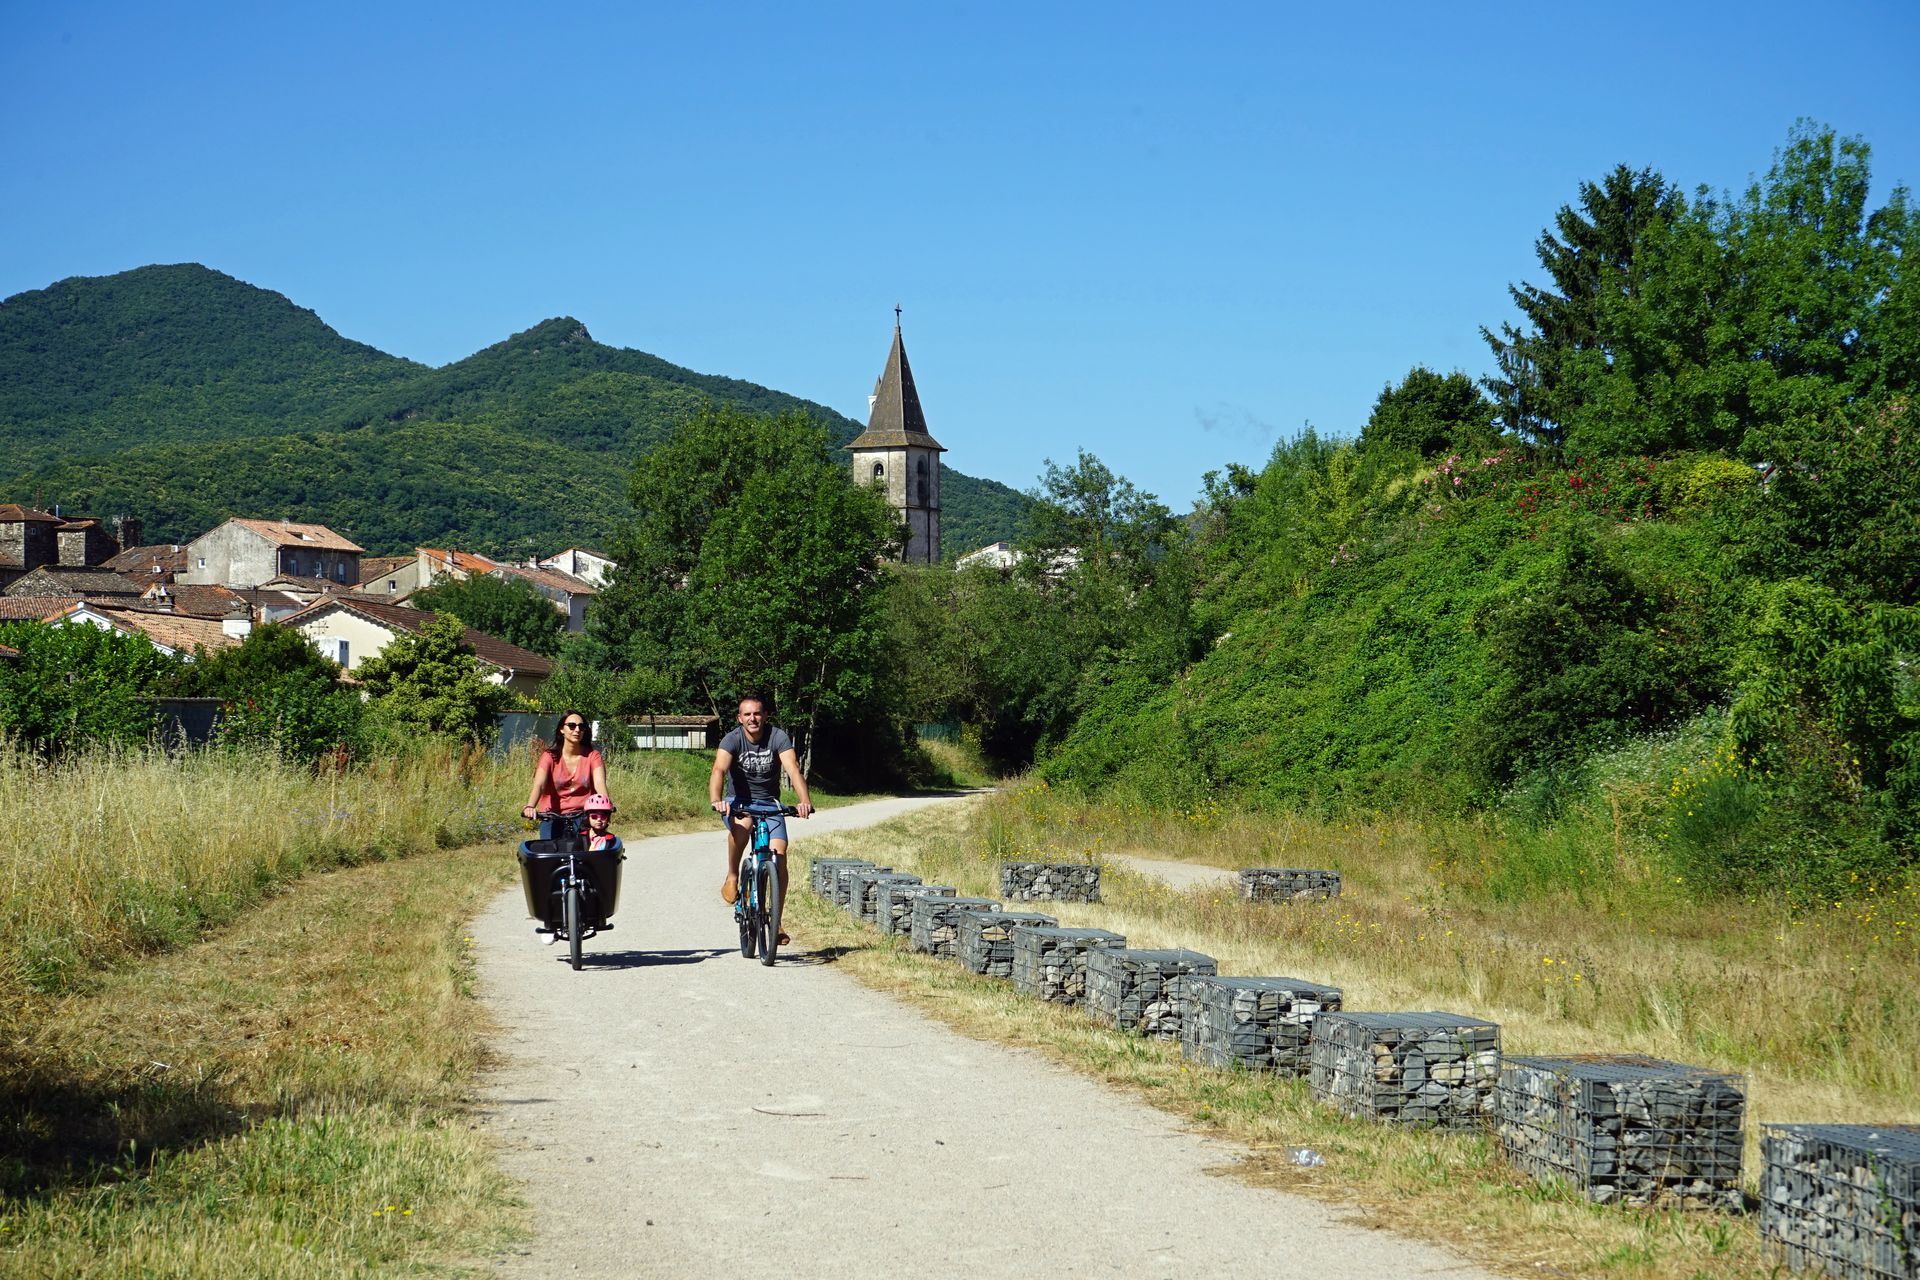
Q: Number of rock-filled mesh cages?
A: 15